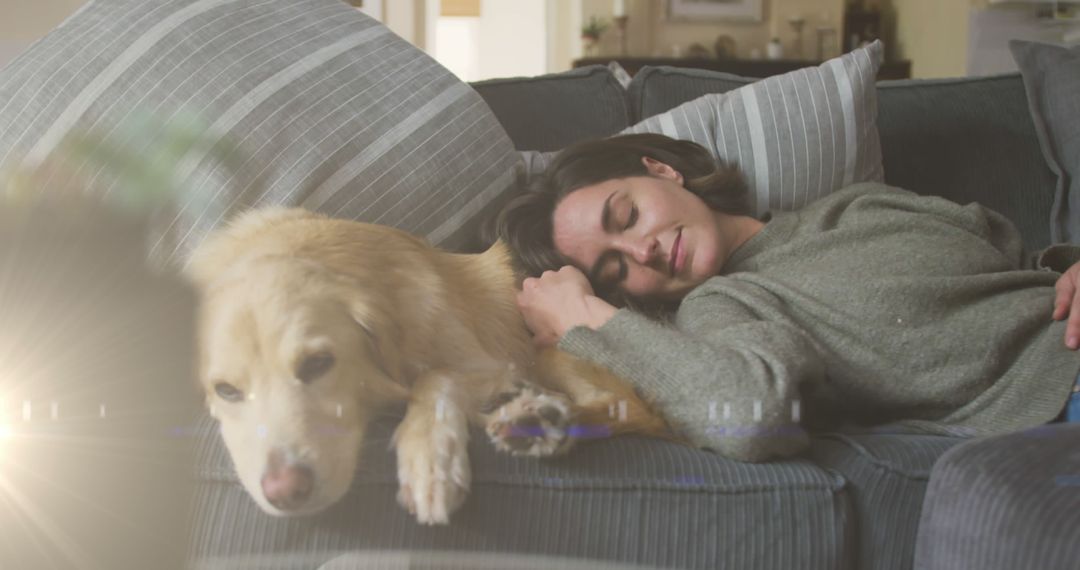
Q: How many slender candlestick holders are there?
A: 2